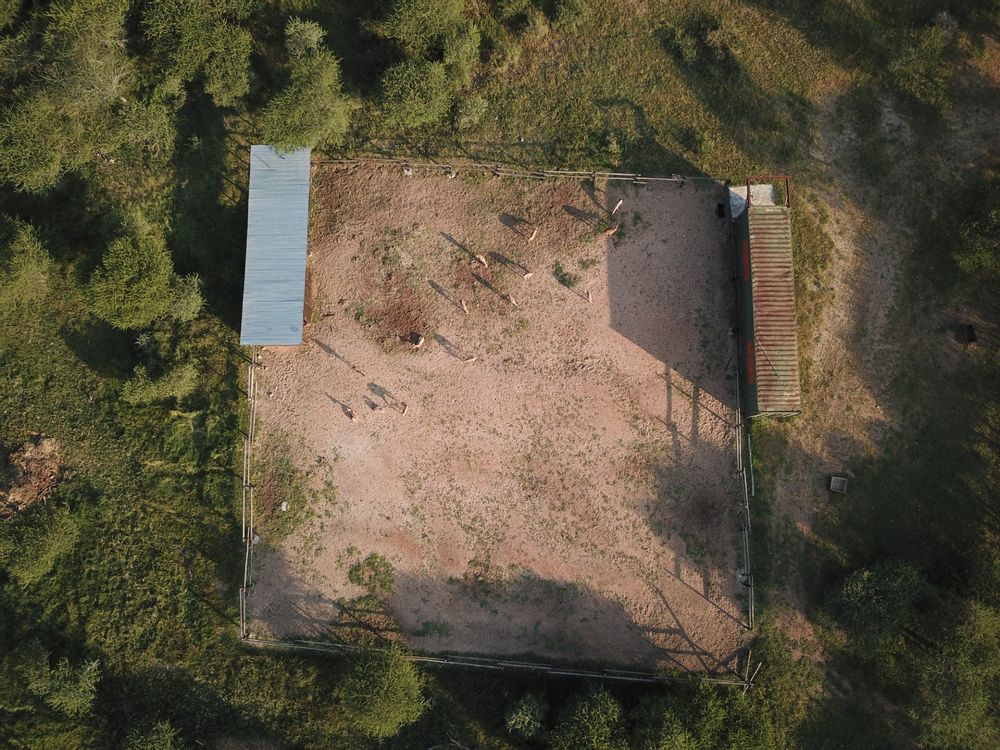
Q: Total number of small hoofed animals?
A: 14